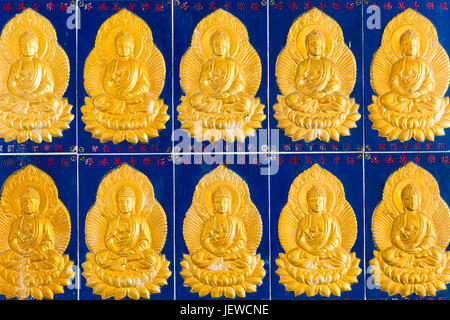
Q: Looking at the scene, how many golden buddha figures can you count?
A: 10